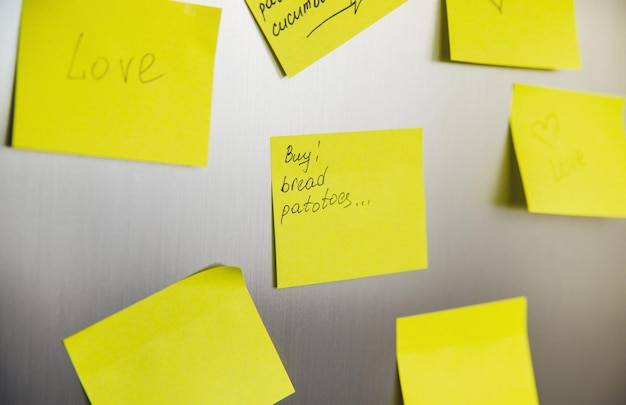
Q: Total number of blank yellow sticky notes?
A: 2